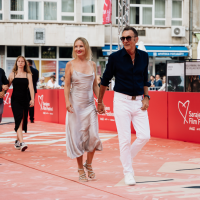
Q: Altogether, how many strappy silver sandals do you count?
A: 2